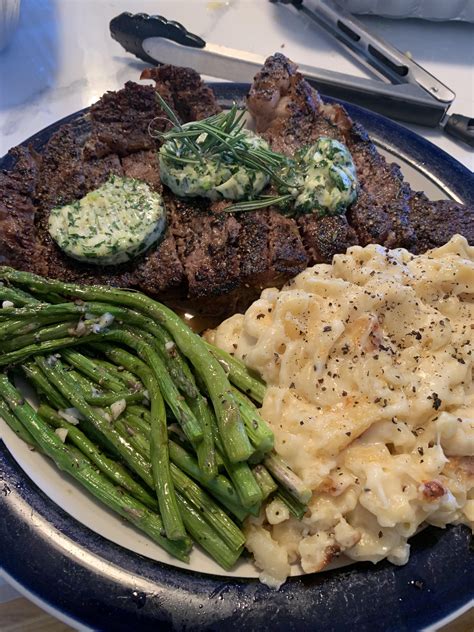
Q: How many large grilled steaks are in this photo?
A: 1